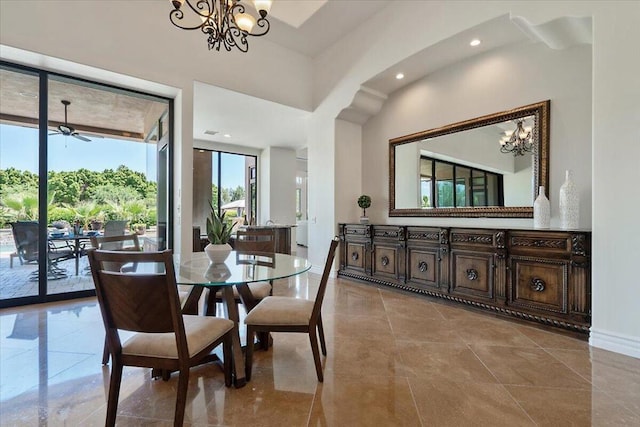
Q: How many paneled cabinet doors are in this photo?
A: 5